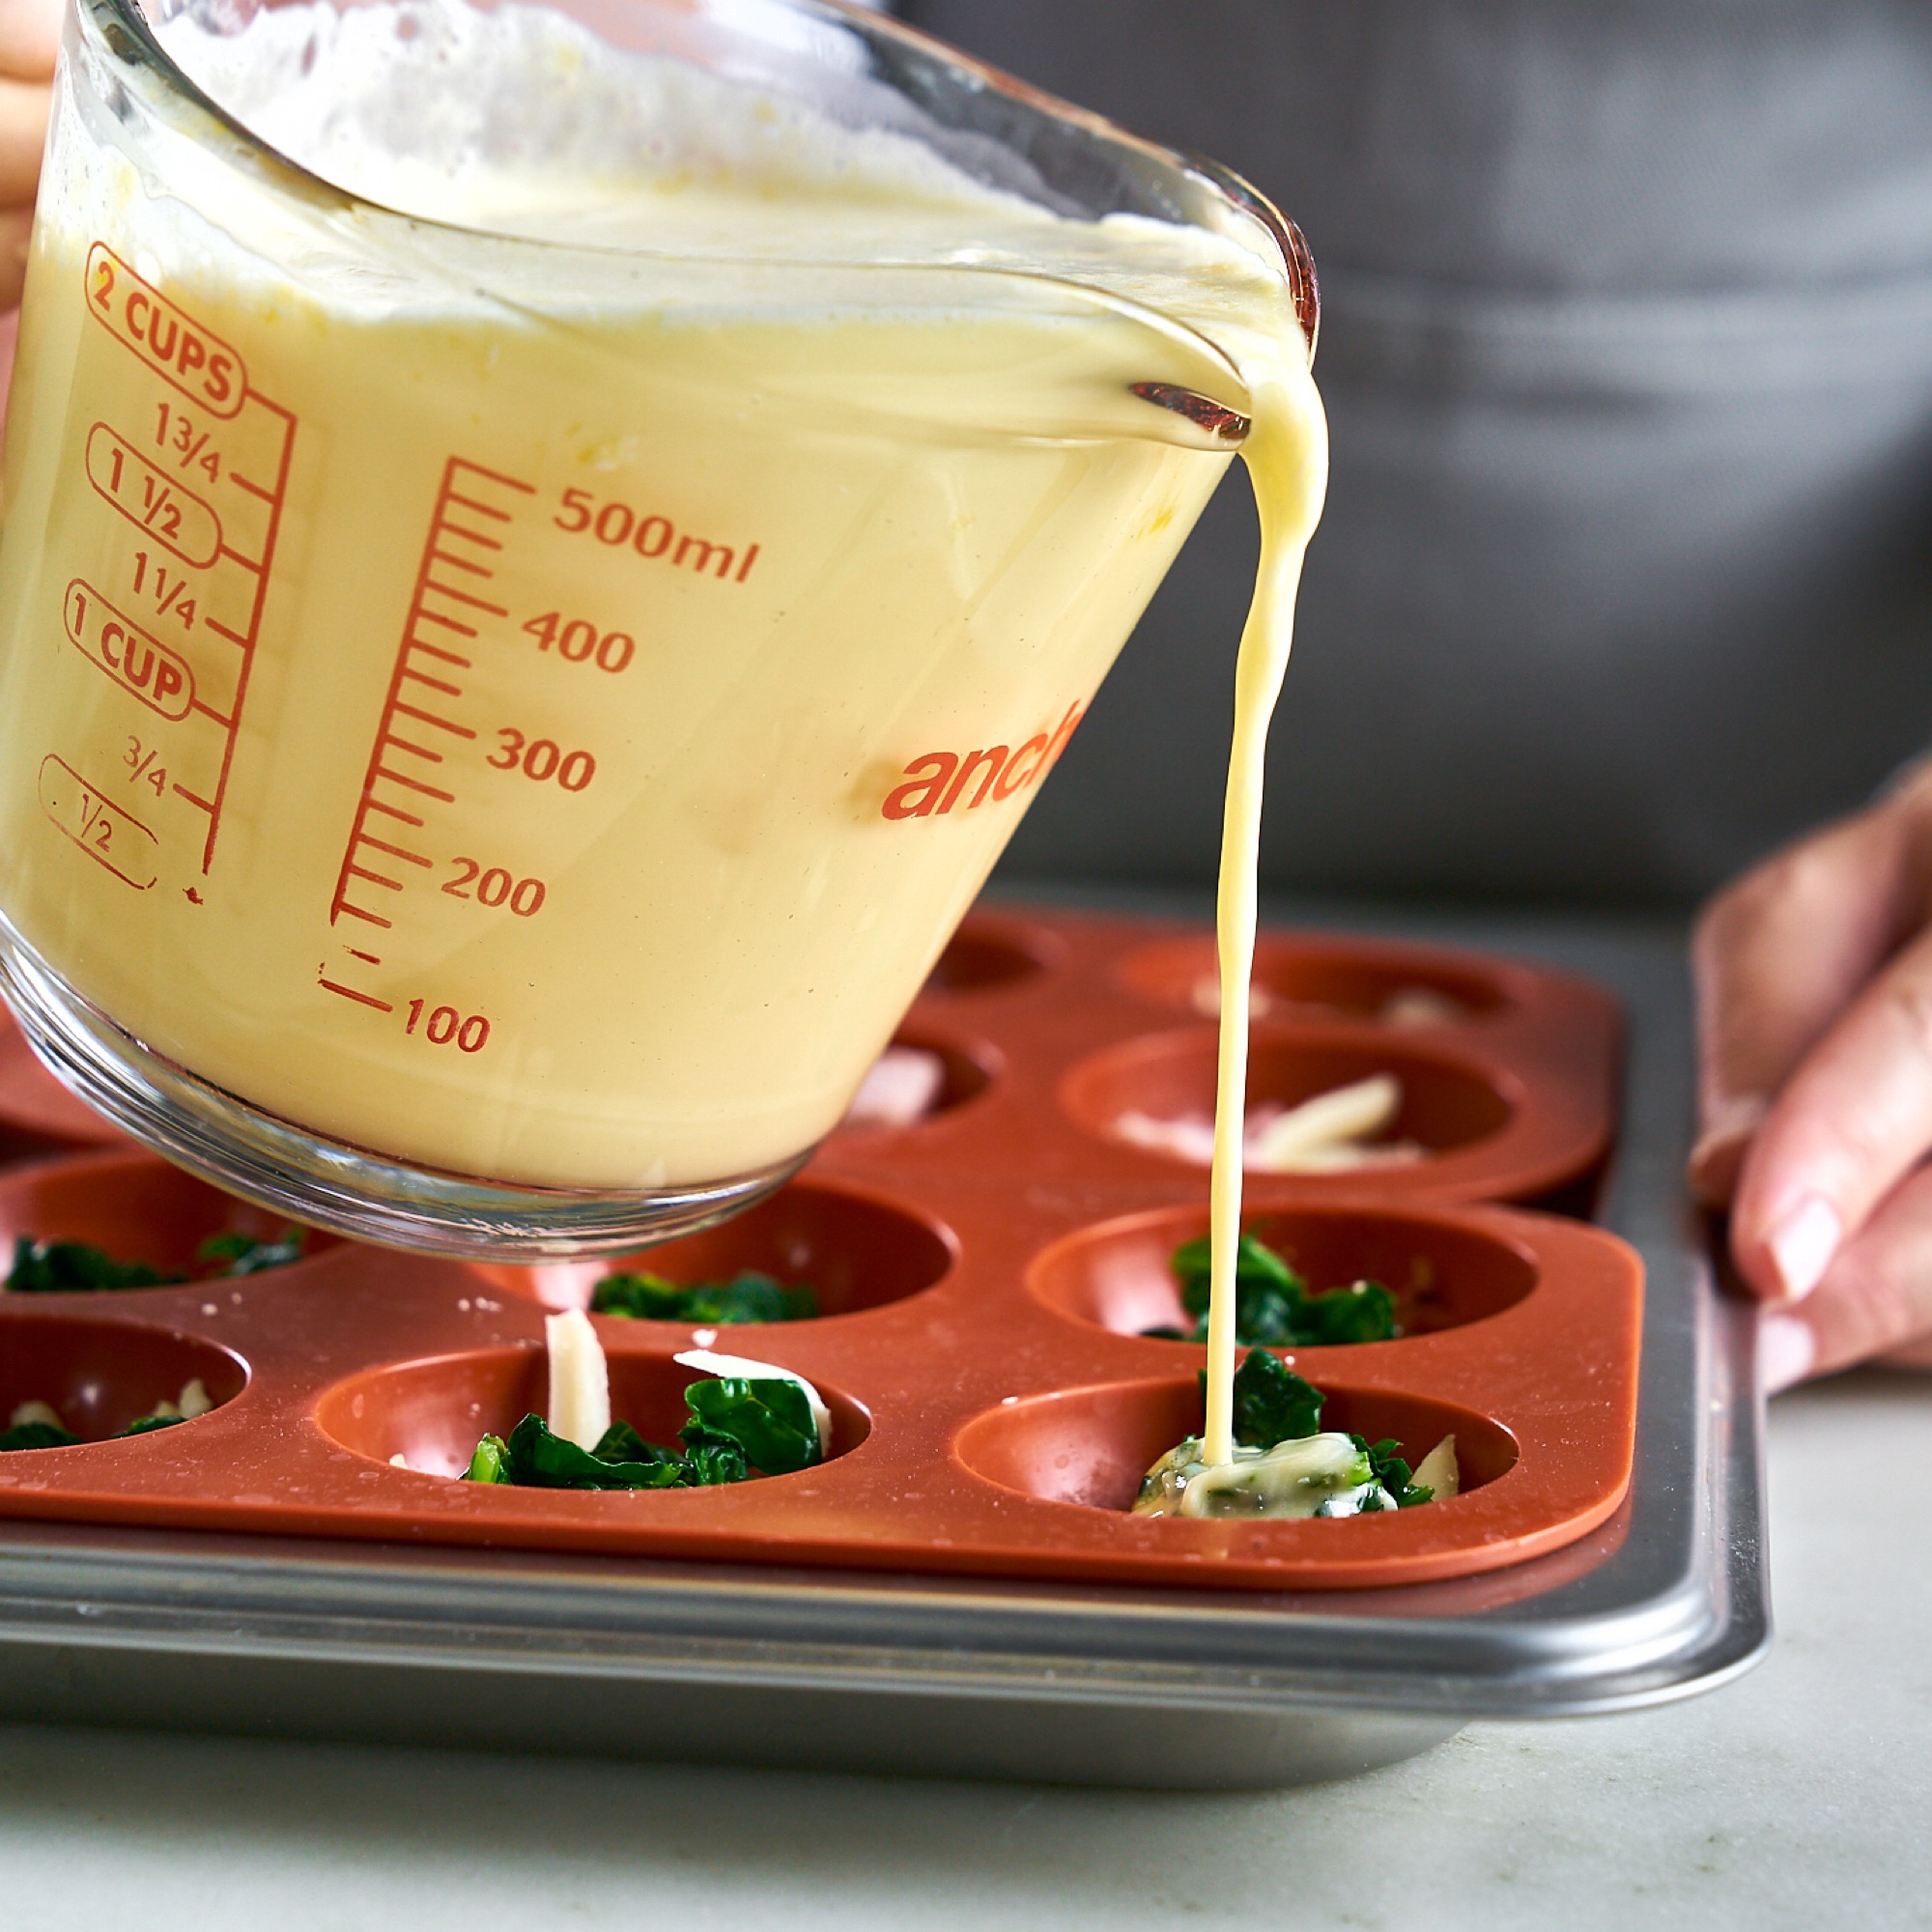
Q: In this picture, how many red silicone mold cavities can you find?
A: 10